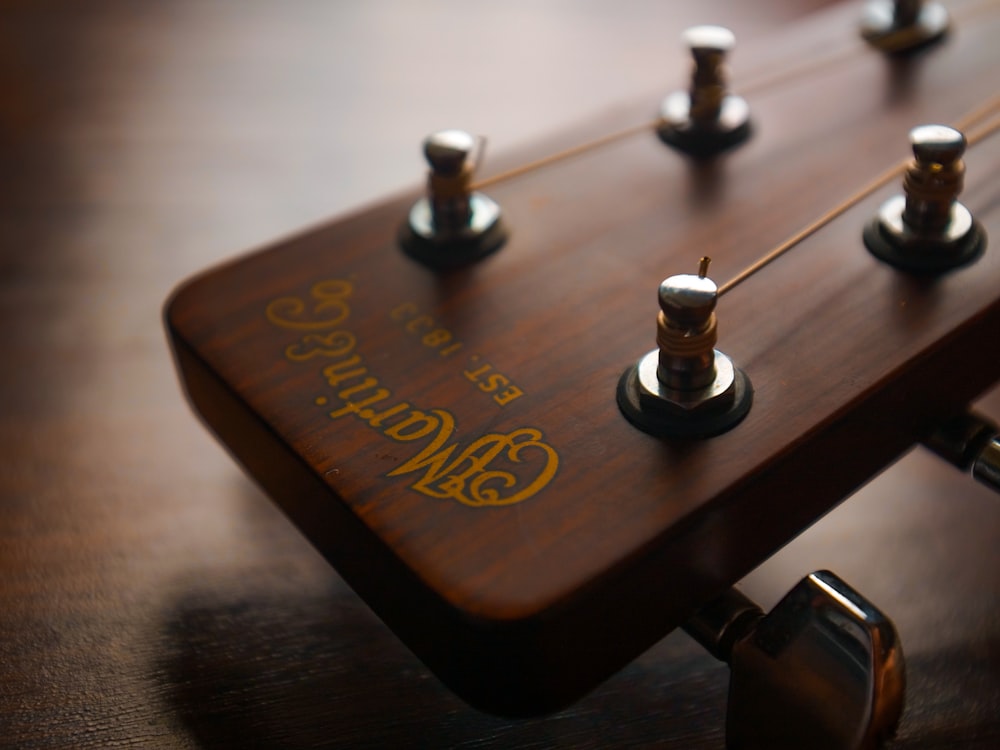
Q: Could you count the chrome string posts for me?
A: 5